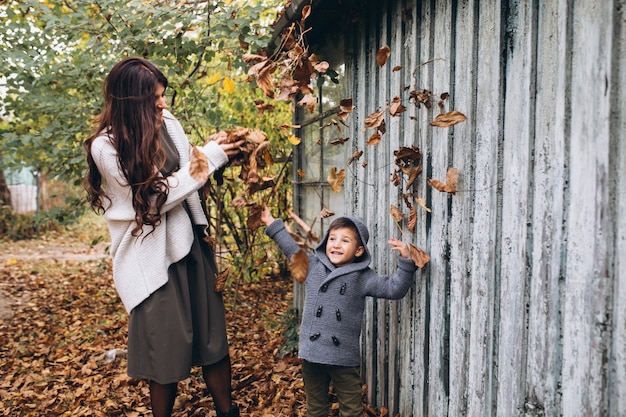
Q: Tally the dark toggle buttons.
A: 6